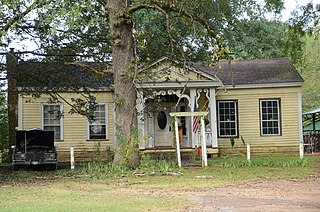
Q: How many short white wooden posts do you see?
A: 3